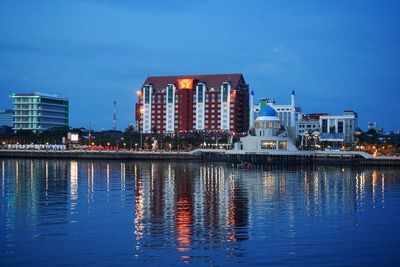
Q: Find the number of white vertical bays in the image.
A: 4